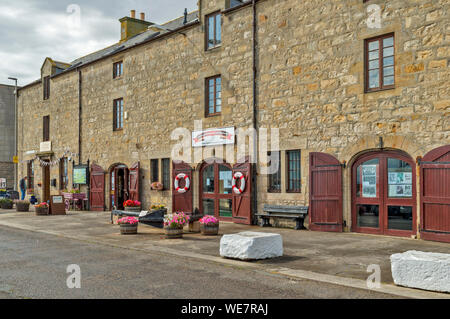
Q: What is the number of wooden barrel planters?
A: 8